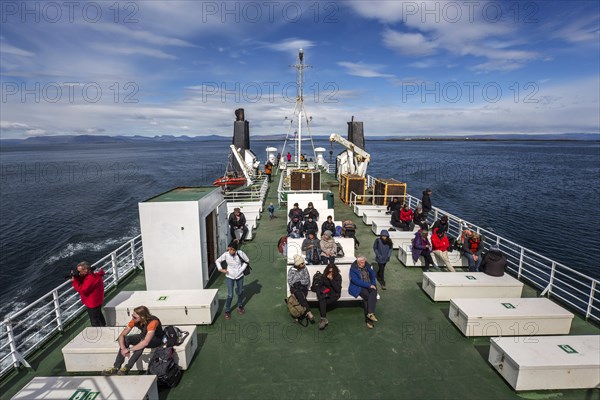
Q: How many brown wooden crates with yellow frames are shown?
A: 2